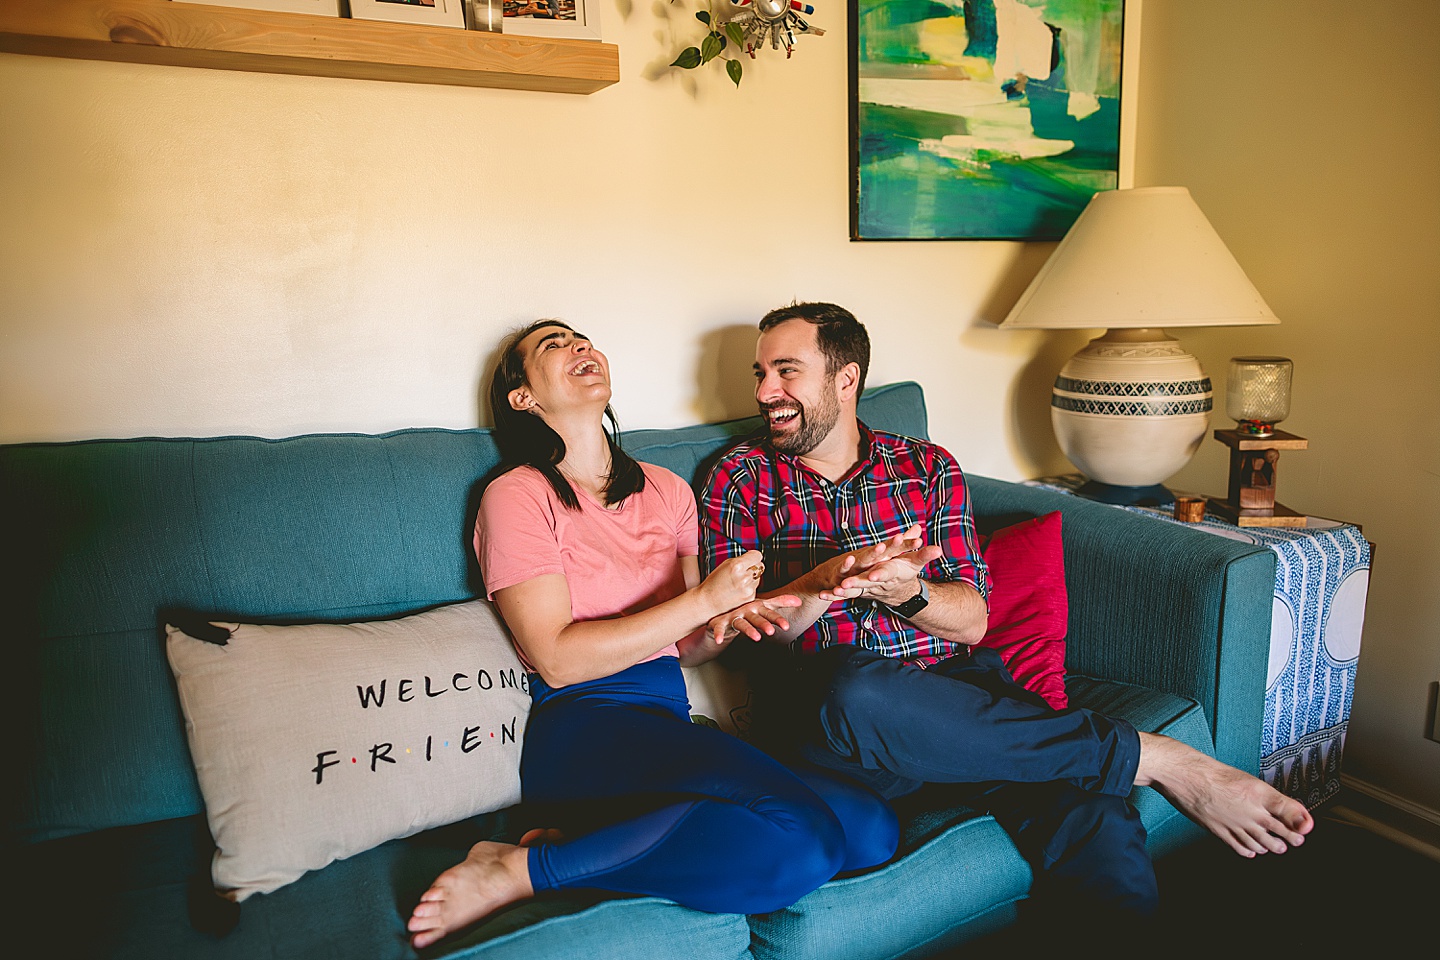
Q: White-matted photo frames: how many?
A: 3